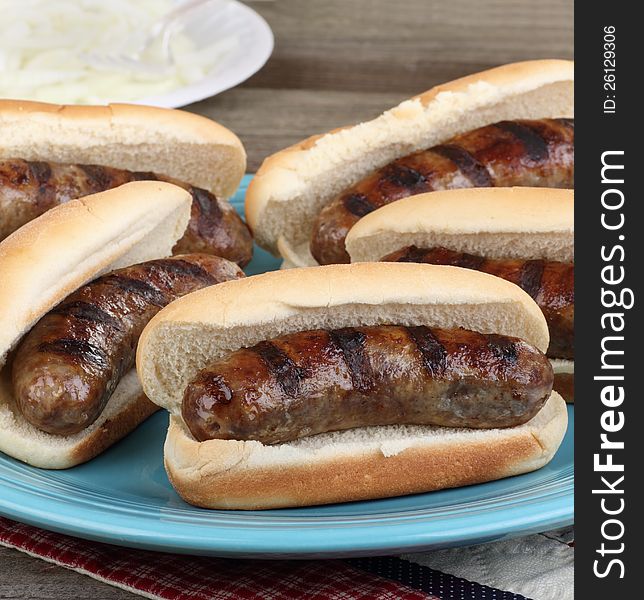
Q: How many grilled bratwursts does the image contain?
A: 5